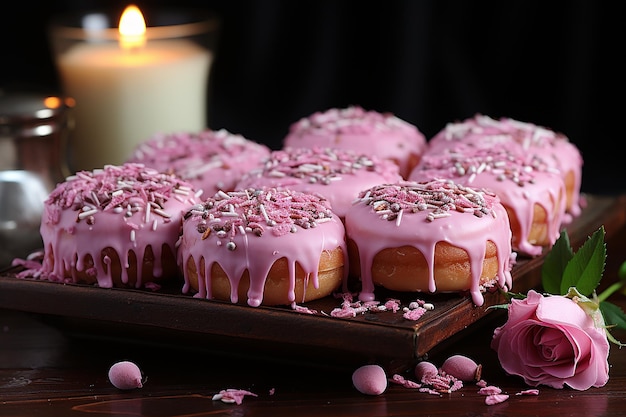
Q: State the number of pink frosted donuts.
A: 8